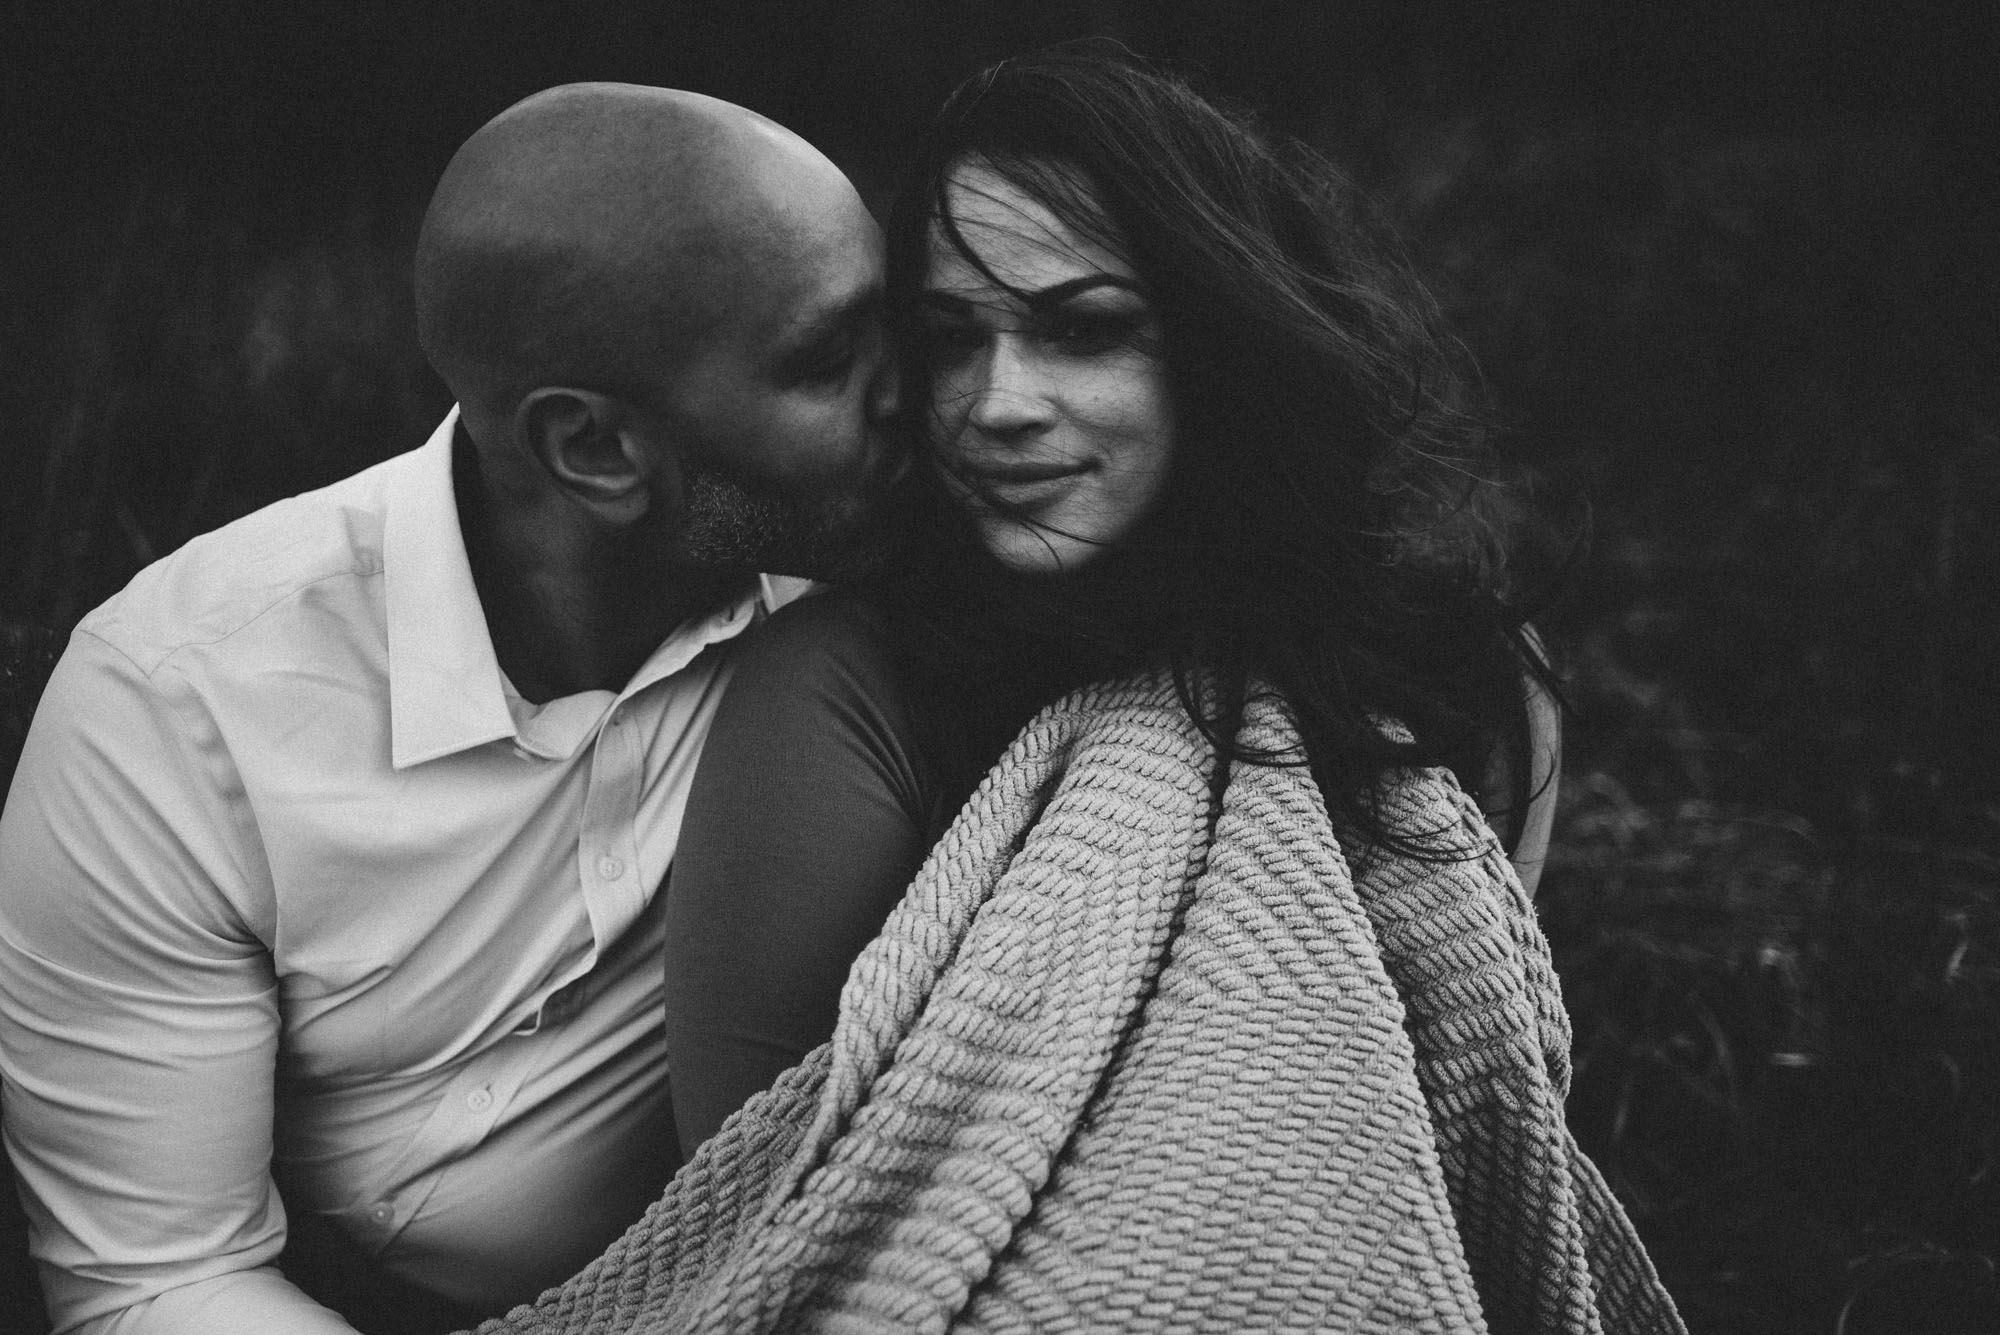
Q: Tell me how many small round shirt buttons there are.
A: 3